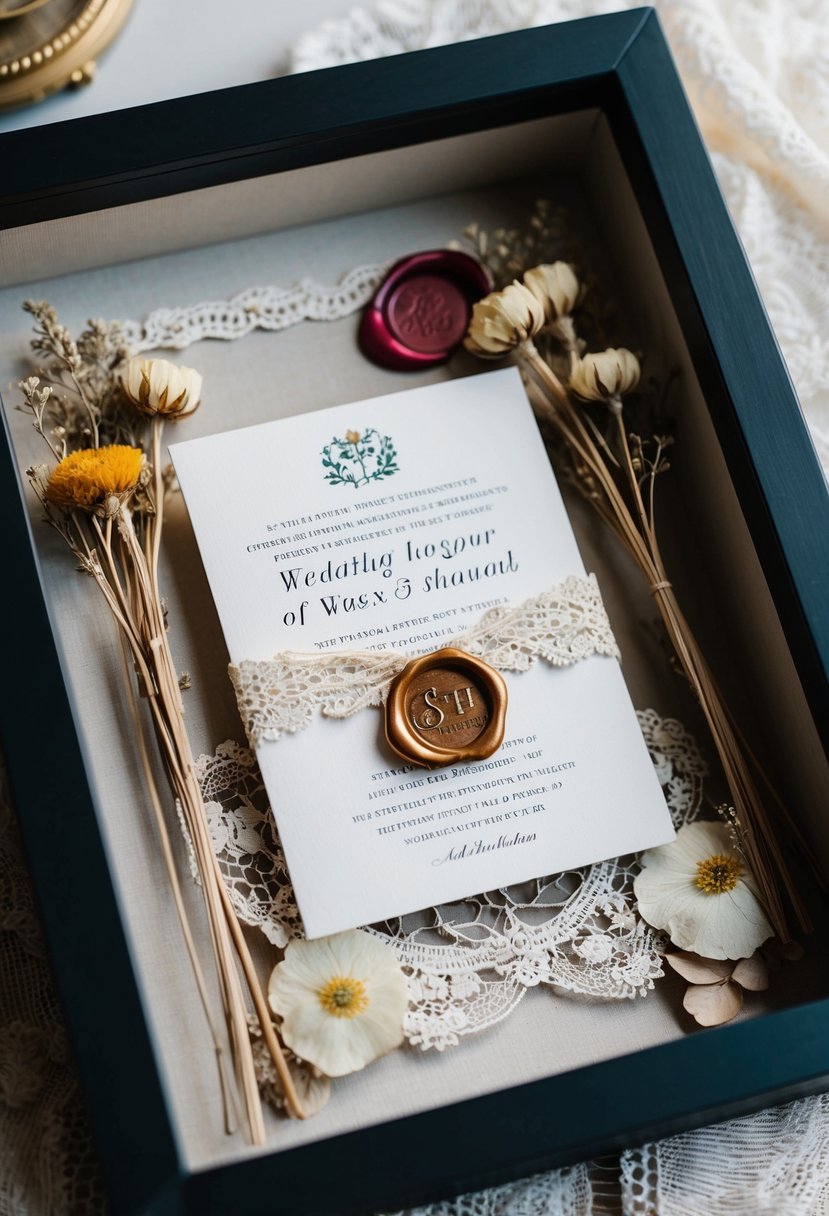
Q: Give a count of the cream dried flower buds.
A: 4